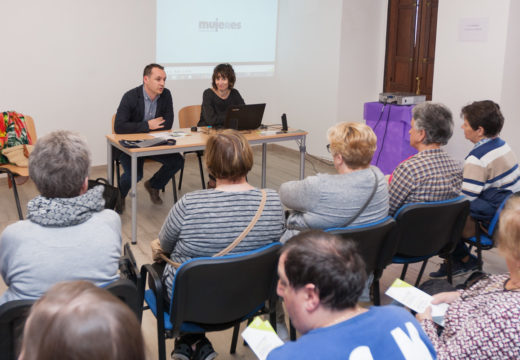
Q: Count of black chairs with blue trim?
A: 5